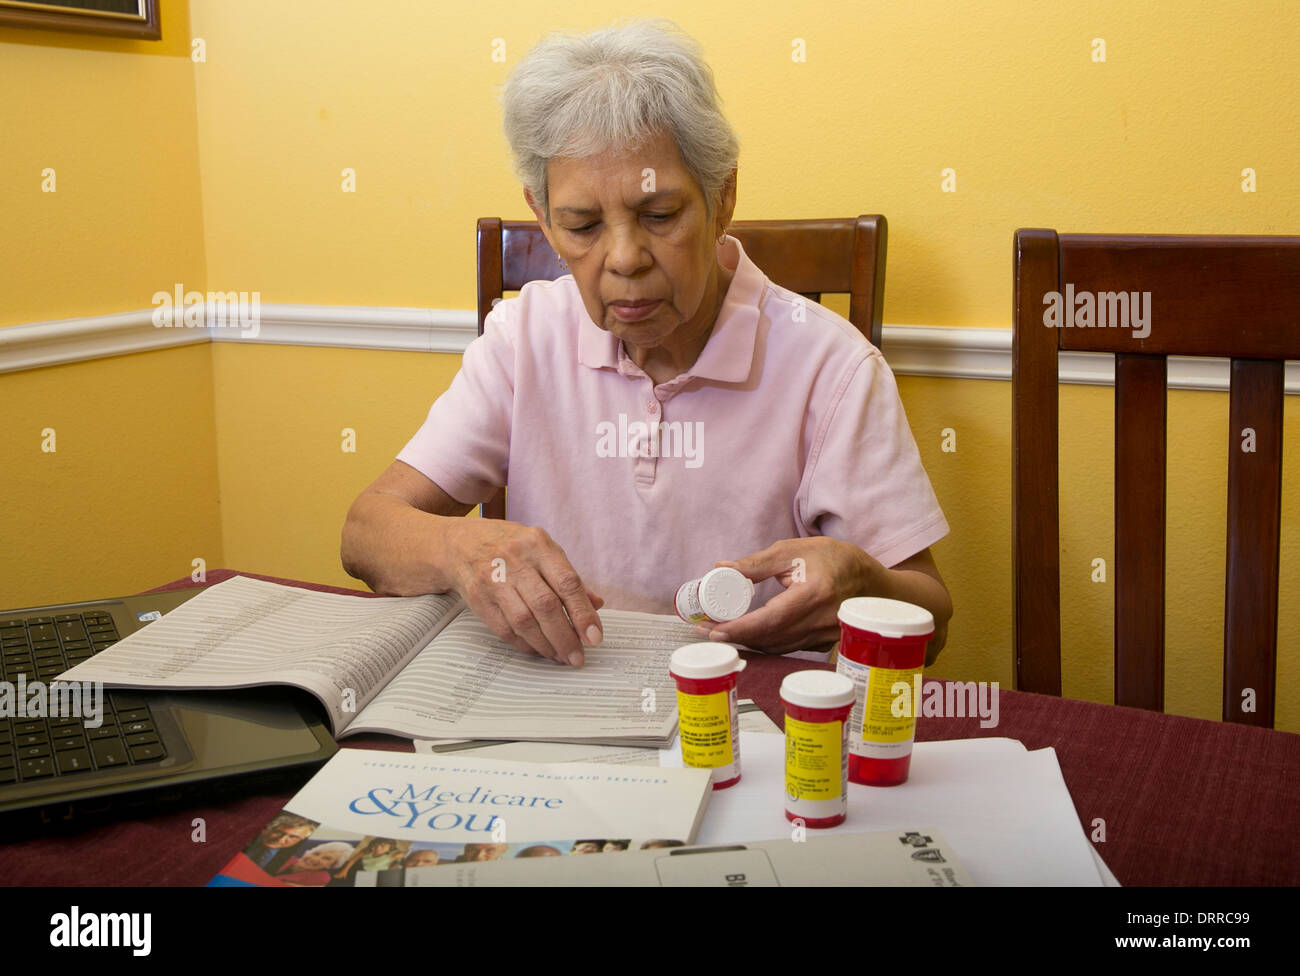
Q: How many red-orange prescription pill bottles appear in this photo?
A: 4